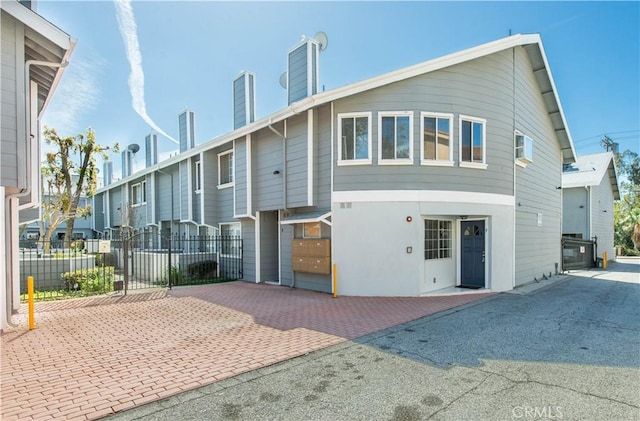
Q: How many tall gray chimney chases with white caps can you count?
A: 6